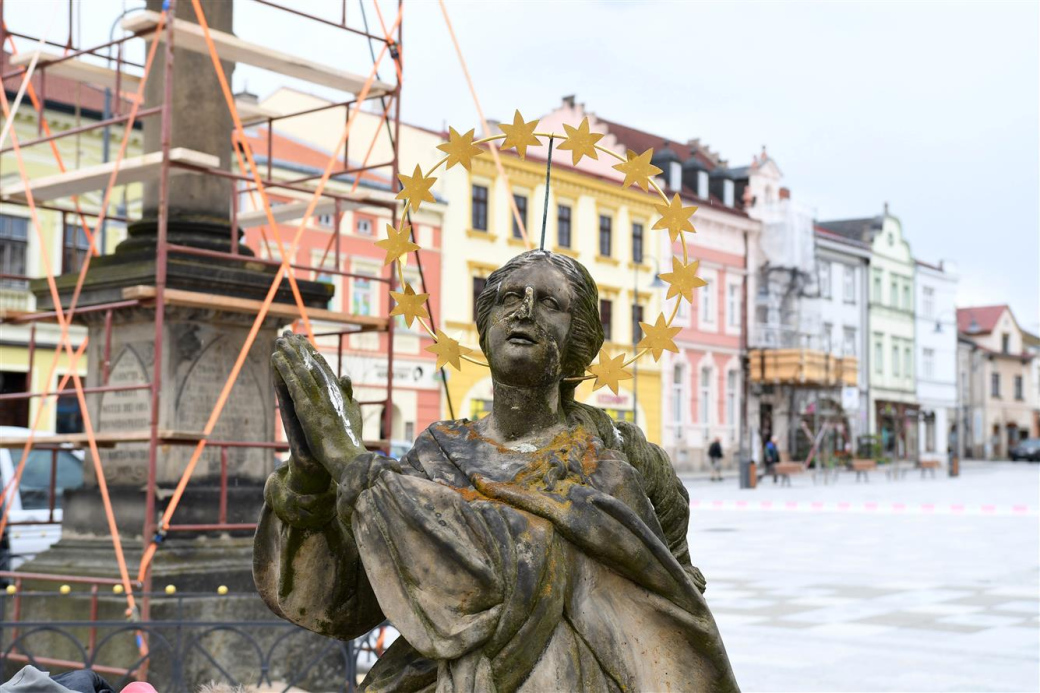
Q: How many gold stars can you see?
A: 12